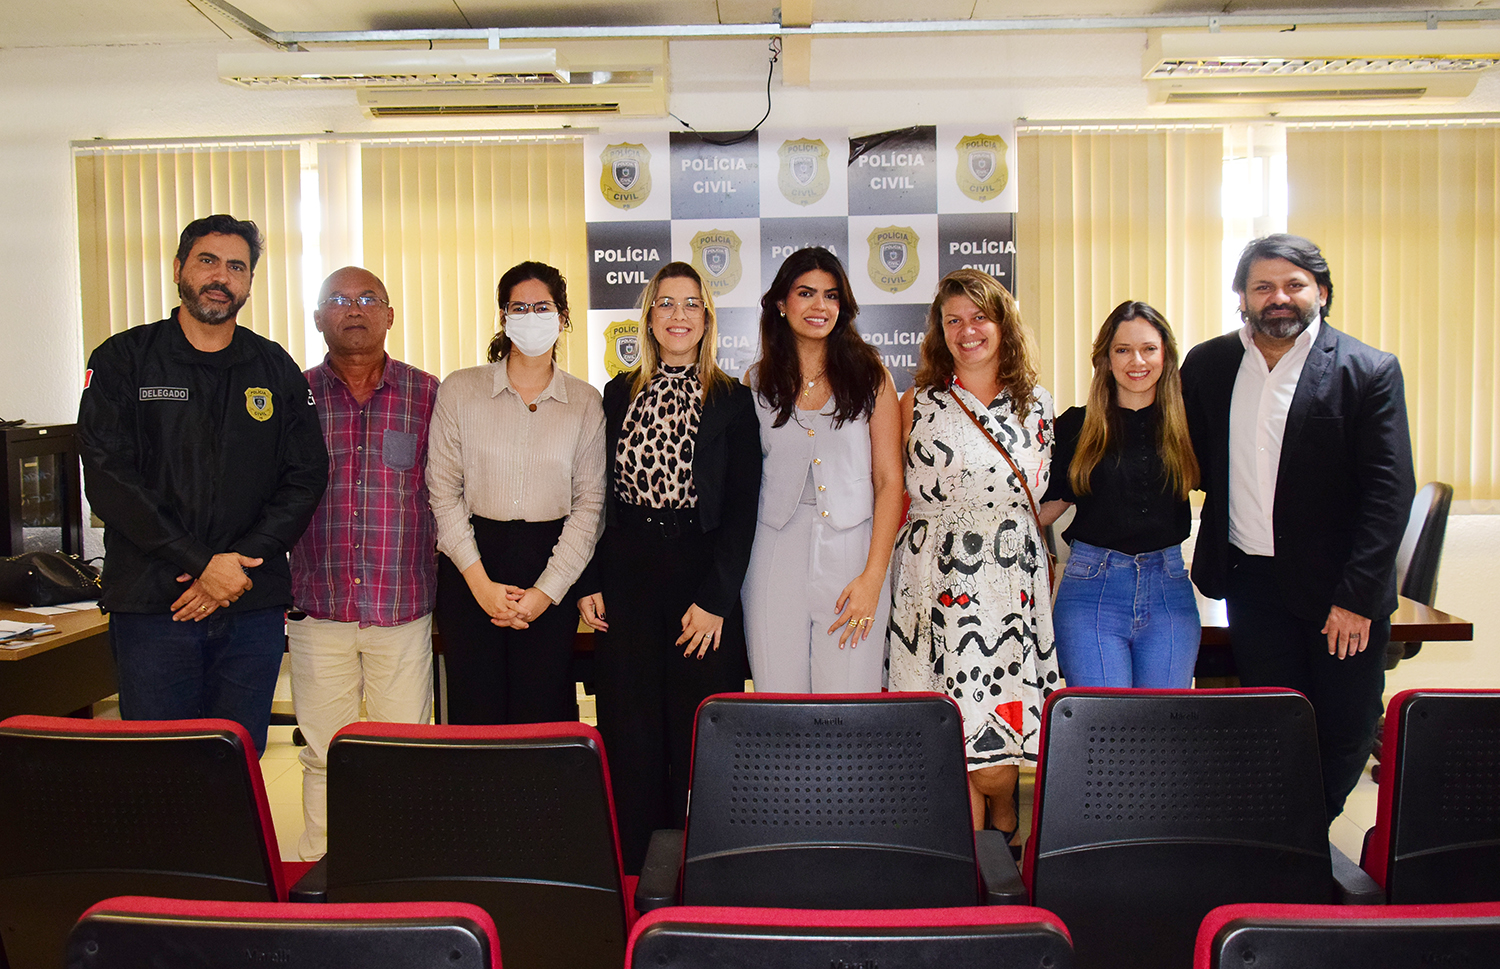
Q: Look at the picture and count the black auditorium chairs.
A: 8